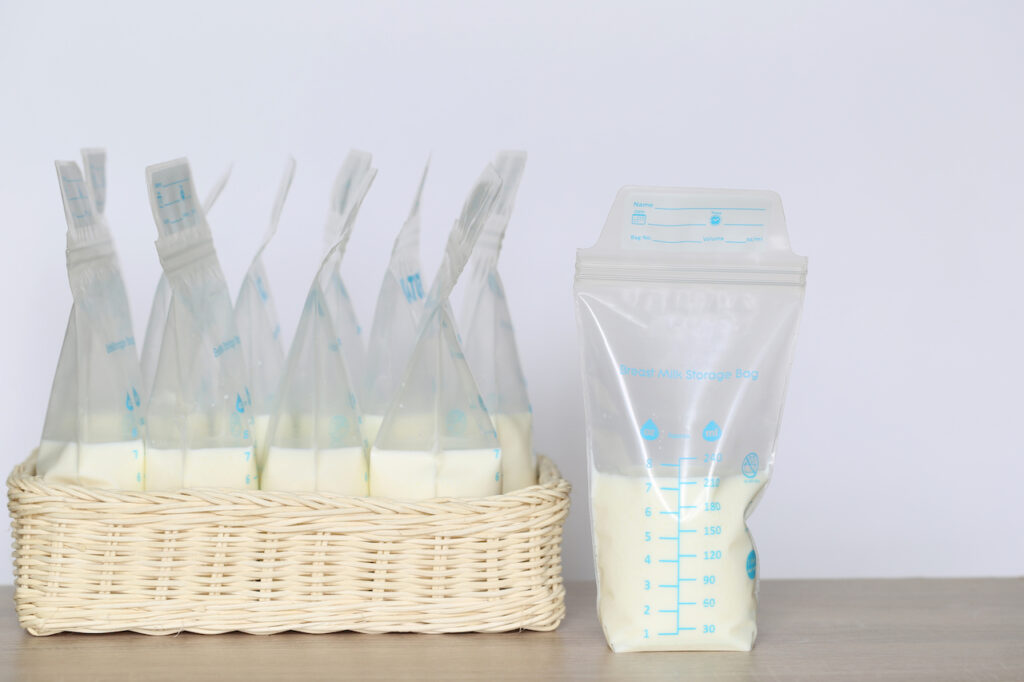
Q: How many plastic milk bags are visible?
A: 11